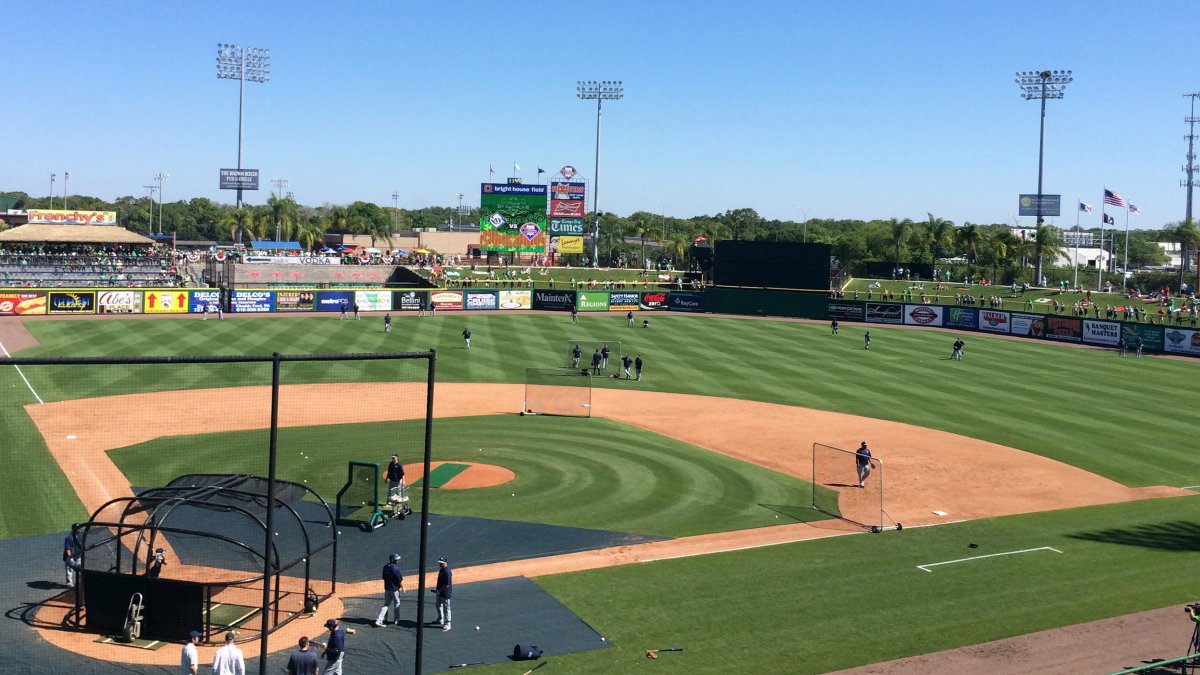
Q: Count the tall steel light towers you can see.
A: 3